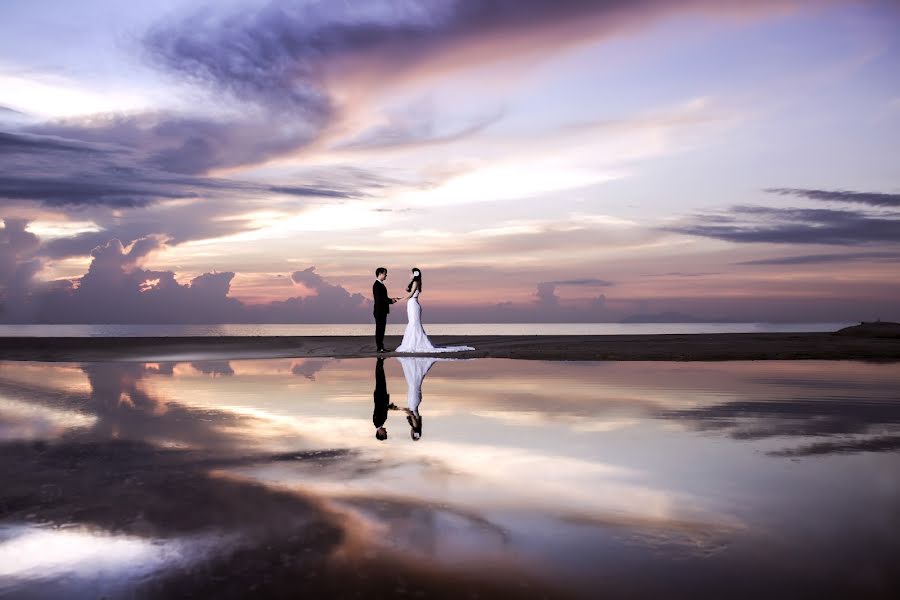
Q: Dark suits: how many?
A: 1